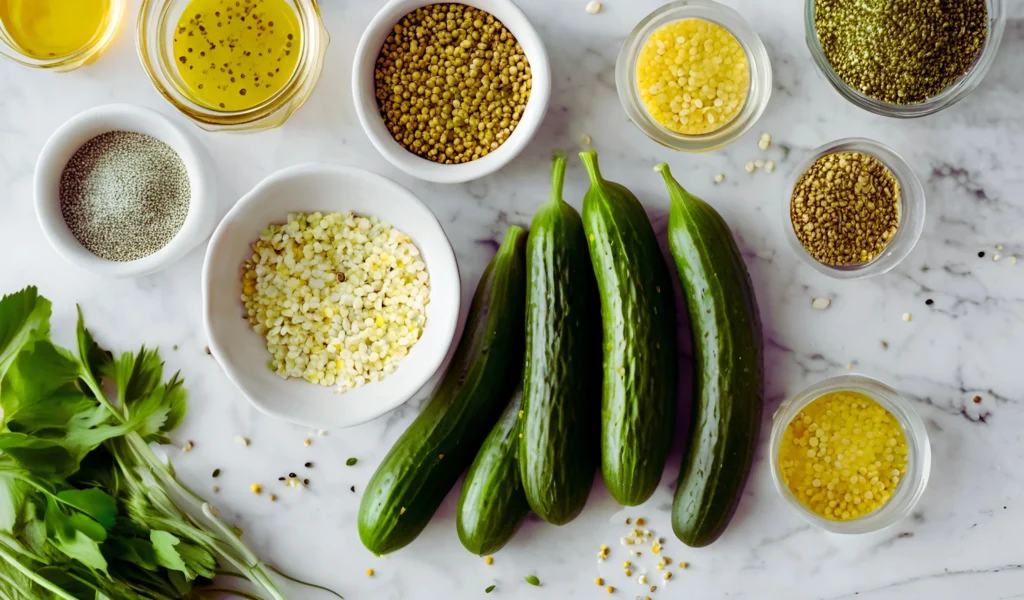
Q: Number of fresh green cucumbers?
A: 5